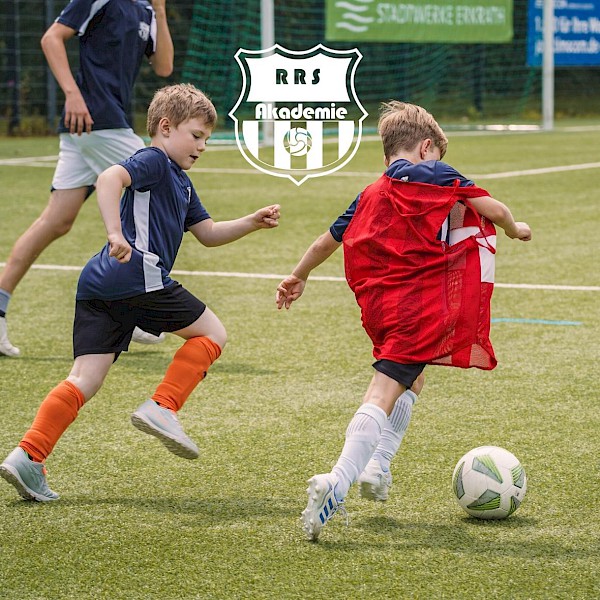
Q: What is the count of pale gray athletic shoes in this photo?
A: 2